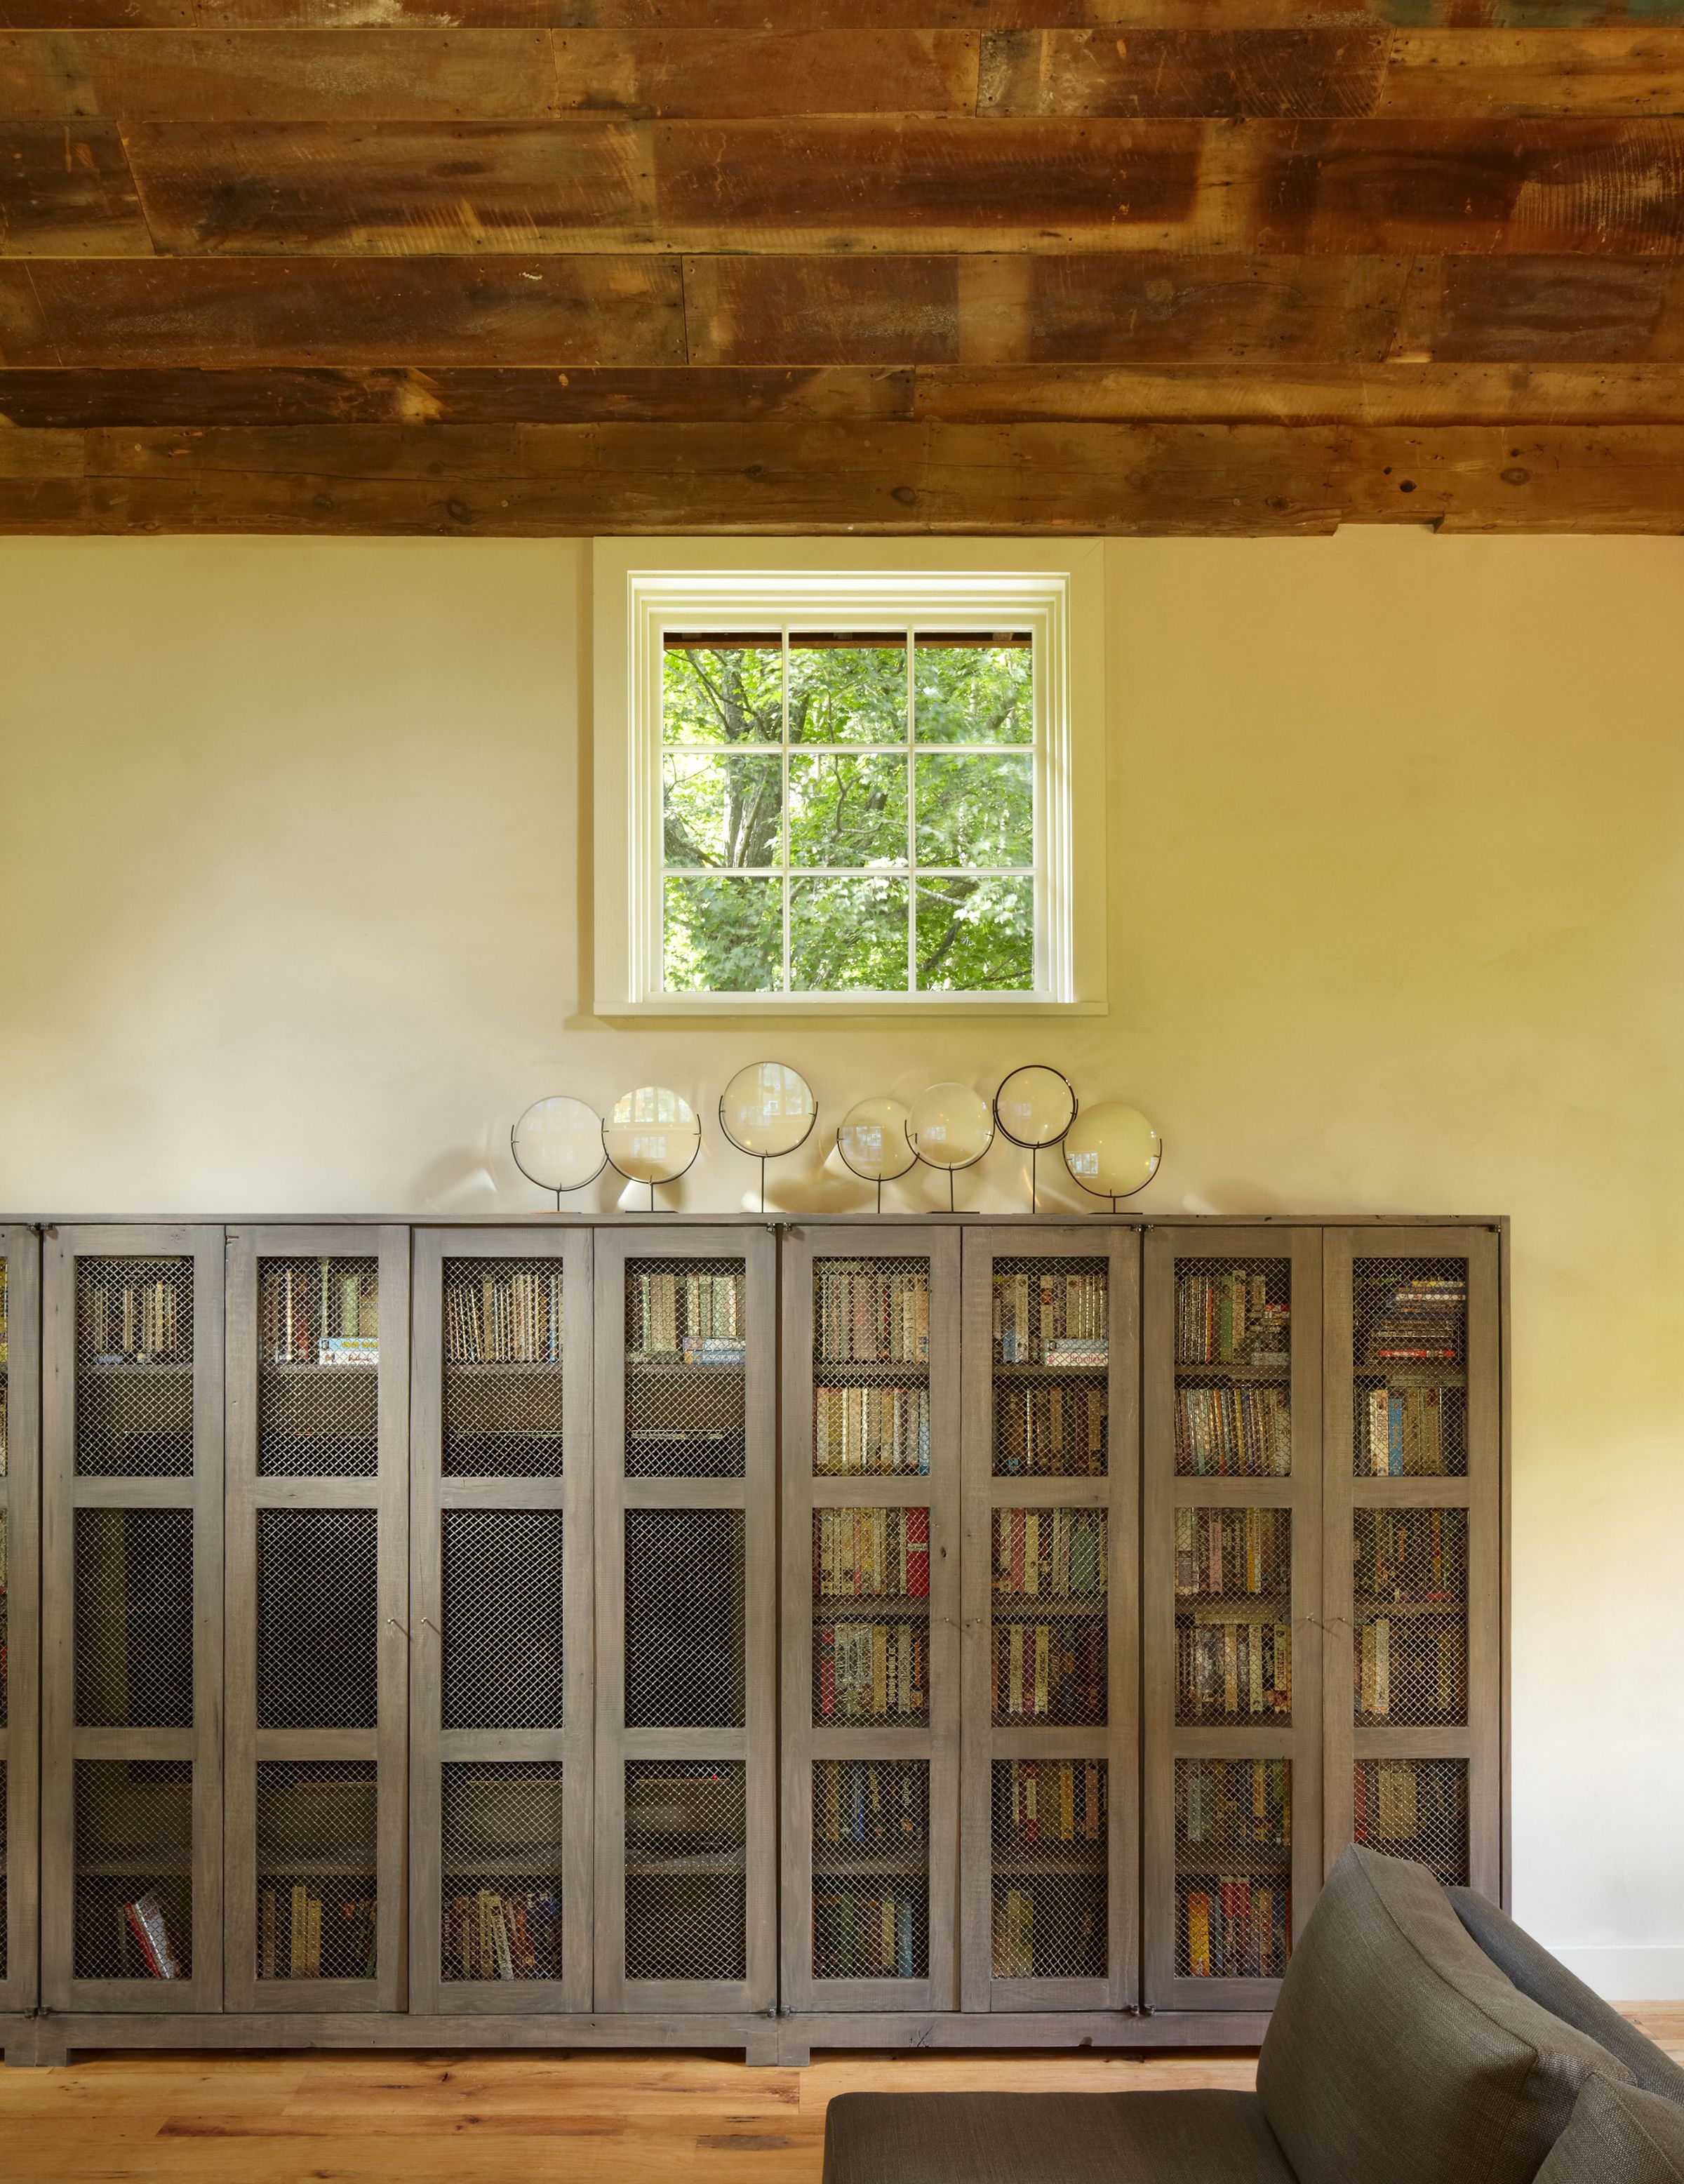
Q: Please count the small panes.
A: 9